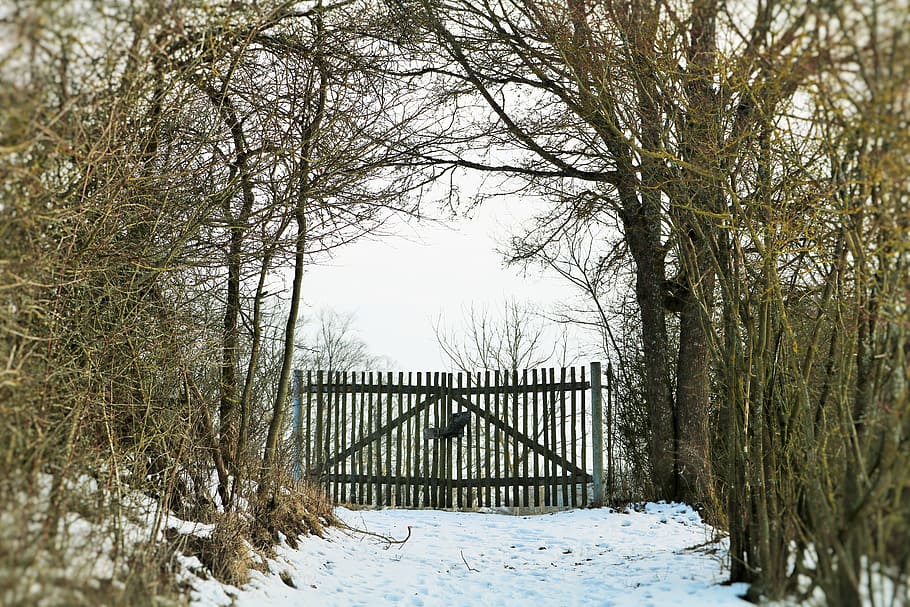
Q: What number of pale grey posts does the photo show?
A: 2